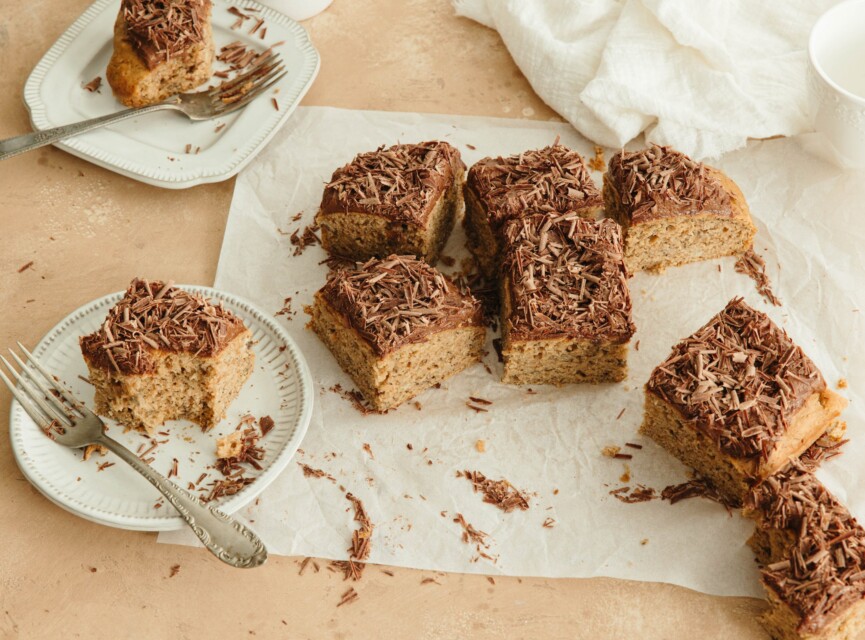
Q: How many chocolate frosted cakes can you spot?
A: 9